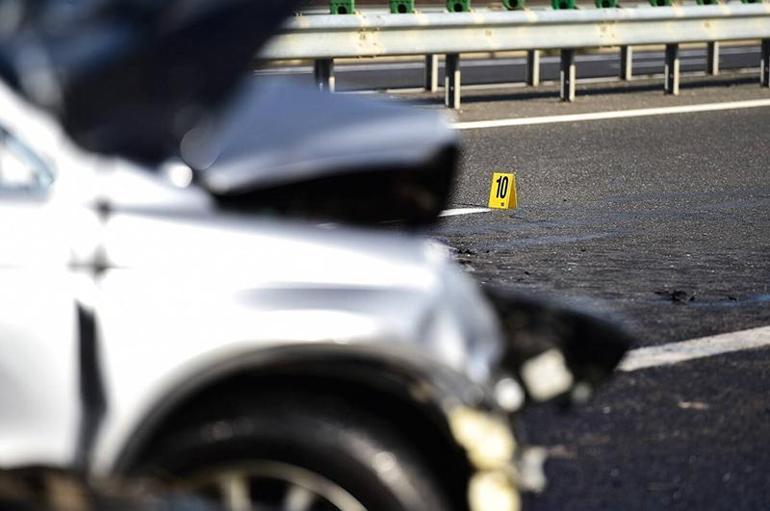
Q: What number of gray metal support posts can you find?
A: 9